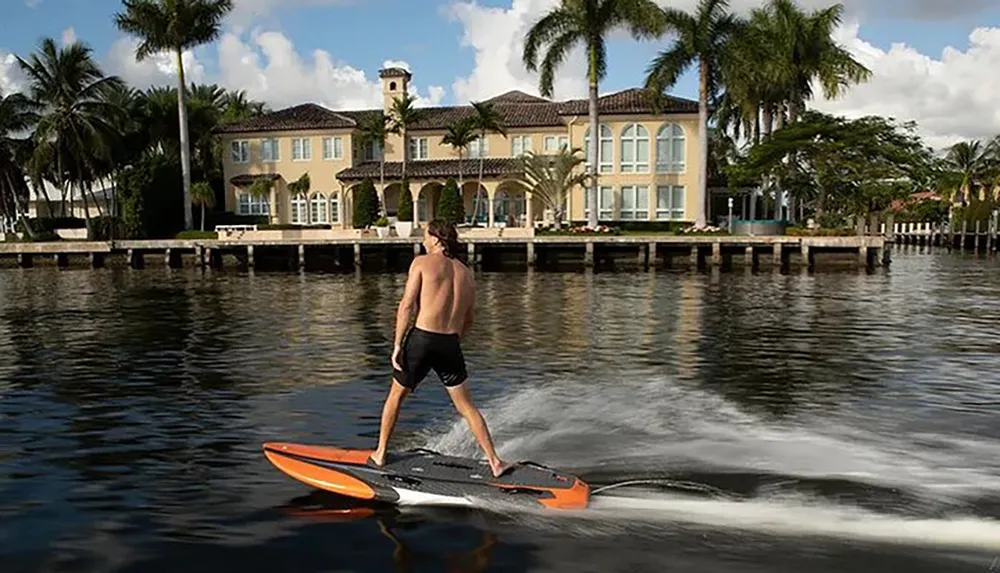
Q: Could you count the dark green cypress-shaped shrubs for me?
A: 3